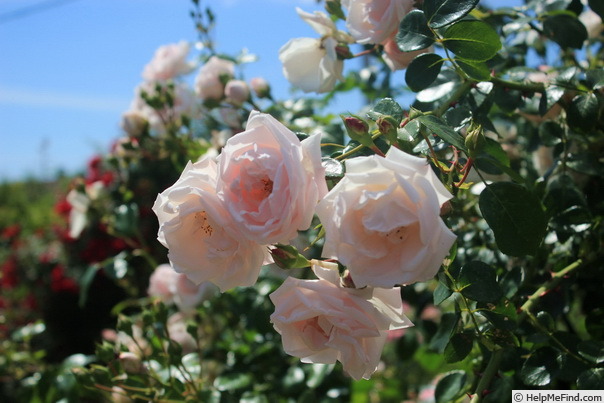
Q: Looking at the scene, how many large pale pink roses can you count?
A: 4